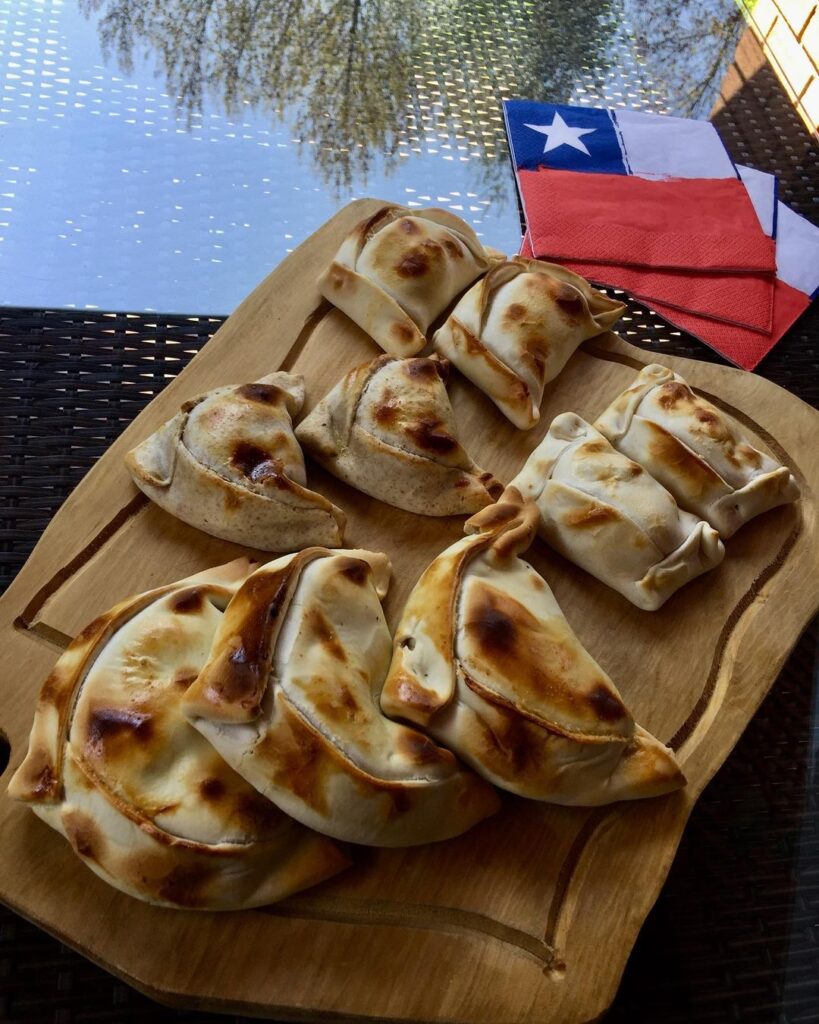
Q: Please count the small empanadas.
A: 6